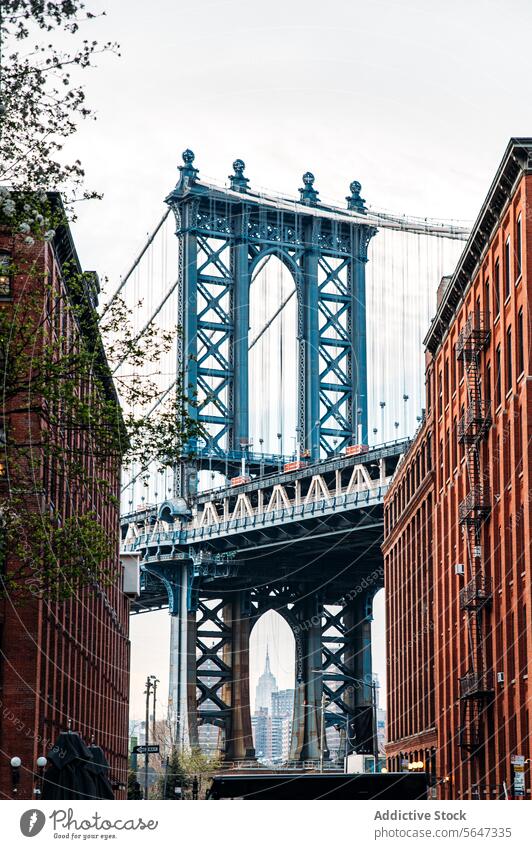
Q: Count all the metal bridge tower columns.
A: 4